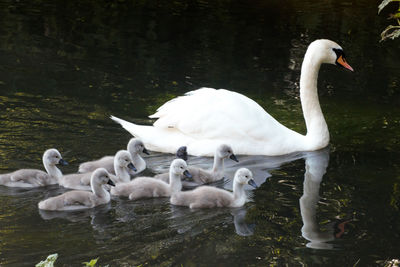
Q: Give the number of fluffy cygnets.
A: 7